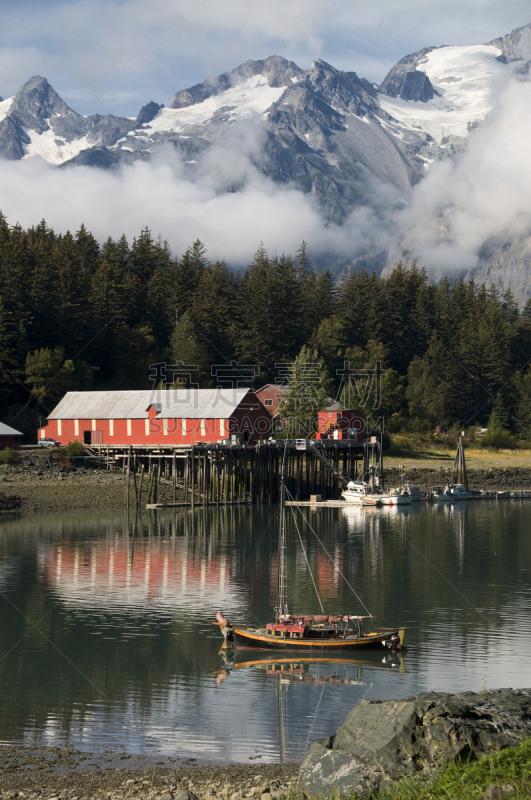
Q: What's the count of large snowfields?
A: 3